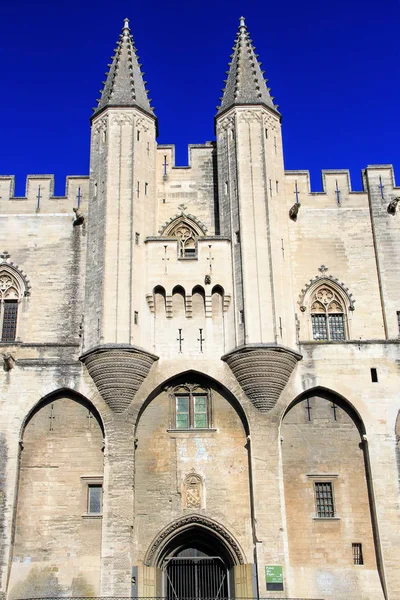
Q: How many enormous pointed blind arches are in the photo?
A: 3